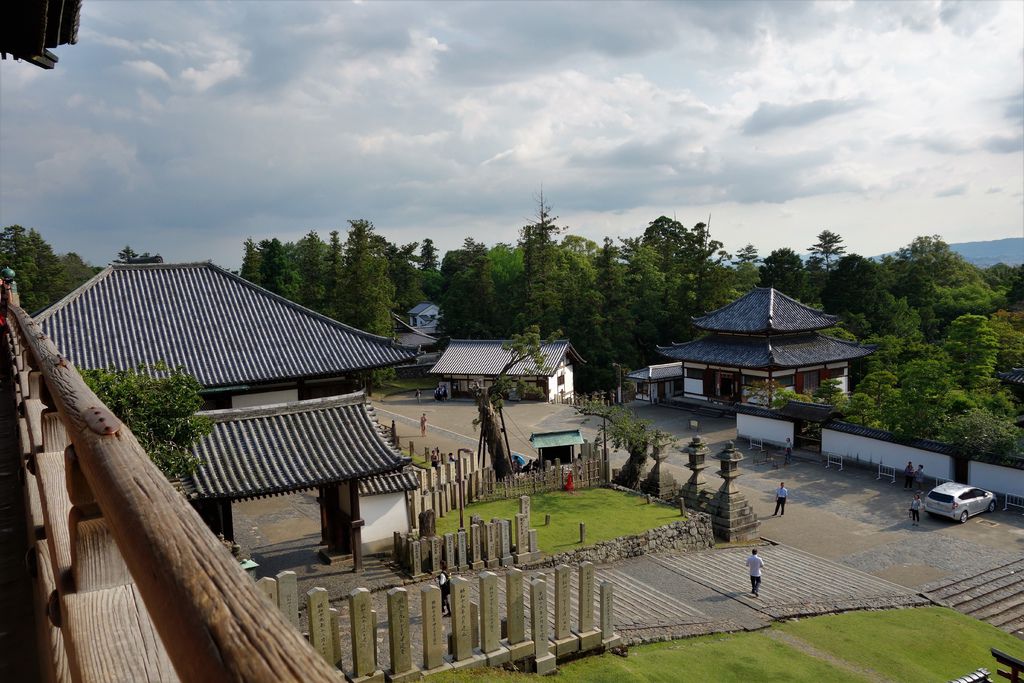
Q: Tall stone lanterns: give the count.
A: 3